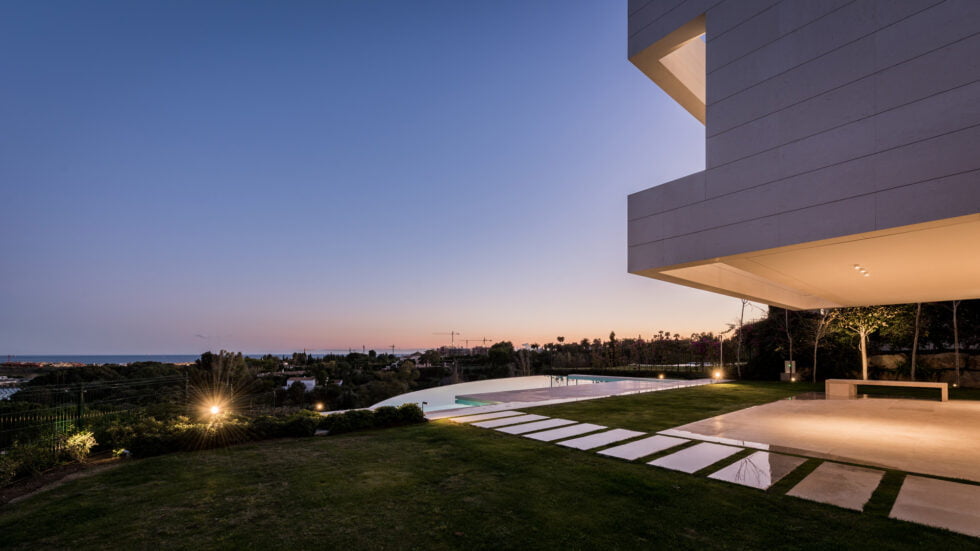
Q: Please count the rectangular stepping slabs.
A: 10